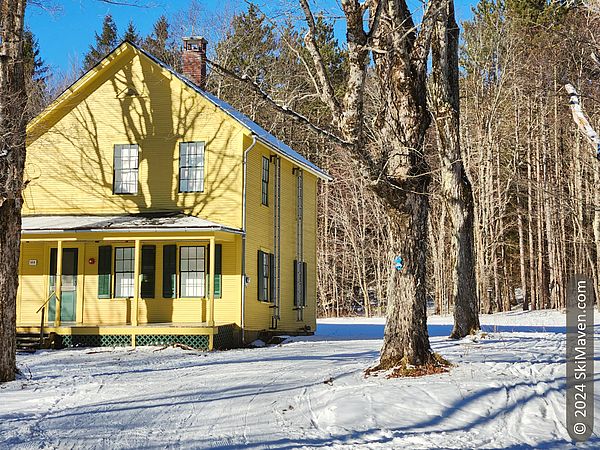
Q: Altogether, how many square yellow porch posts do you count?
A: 3